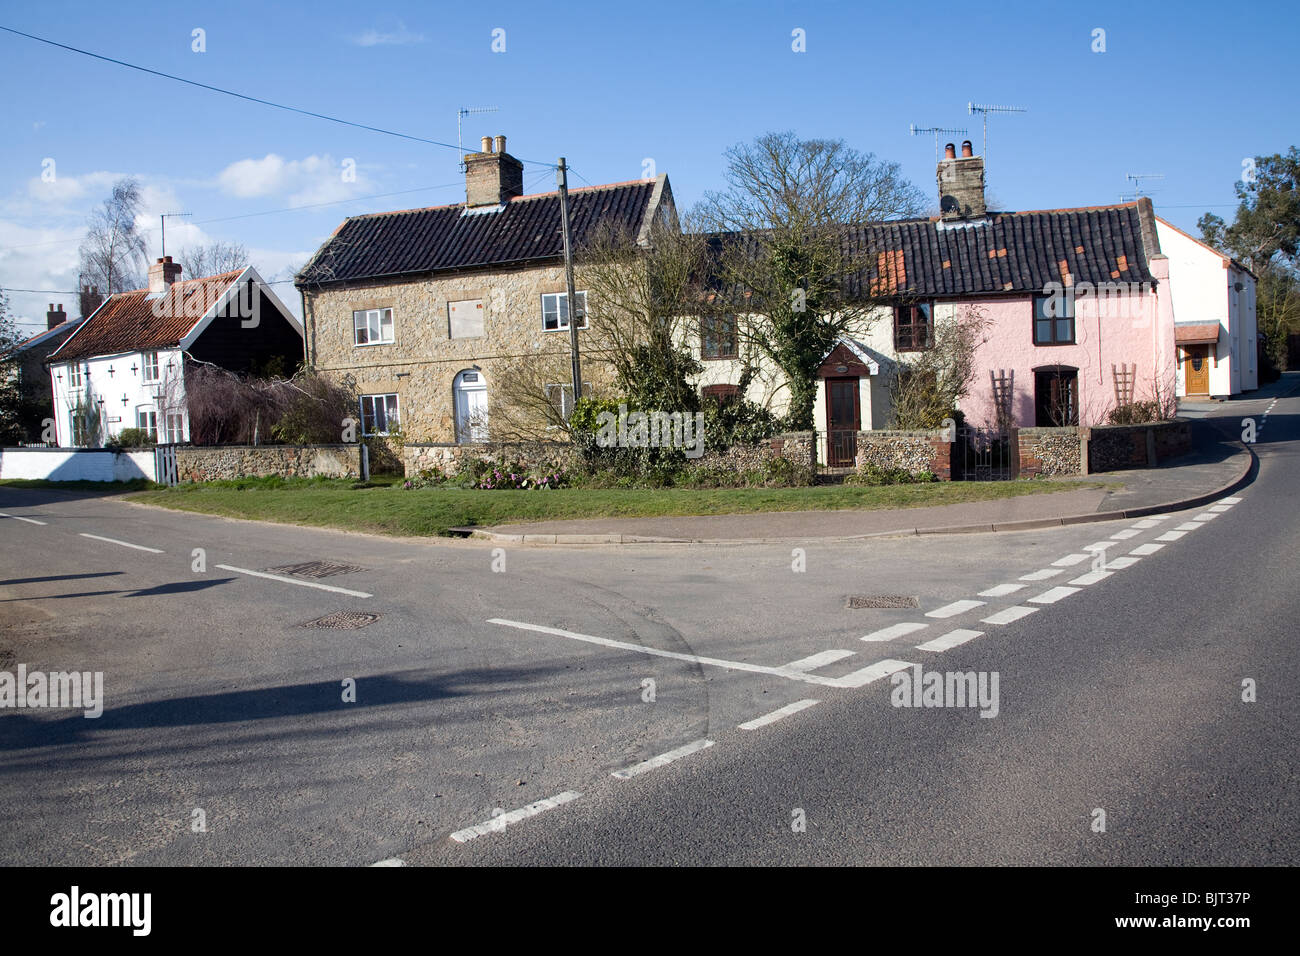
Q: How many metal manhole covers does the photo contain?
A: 3